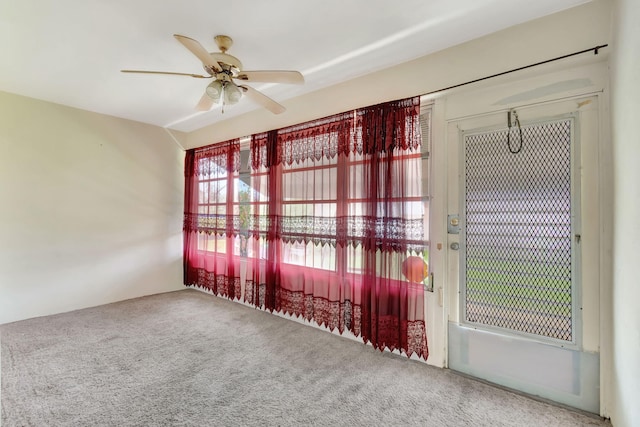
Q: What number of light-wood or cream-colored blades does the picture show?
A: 5